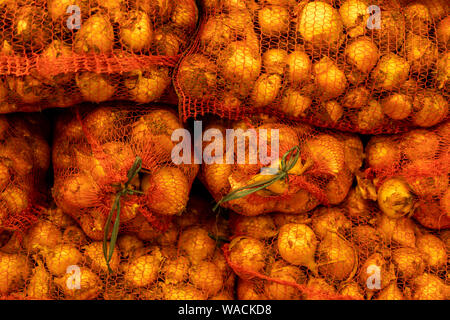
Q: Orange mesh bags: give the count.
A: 8